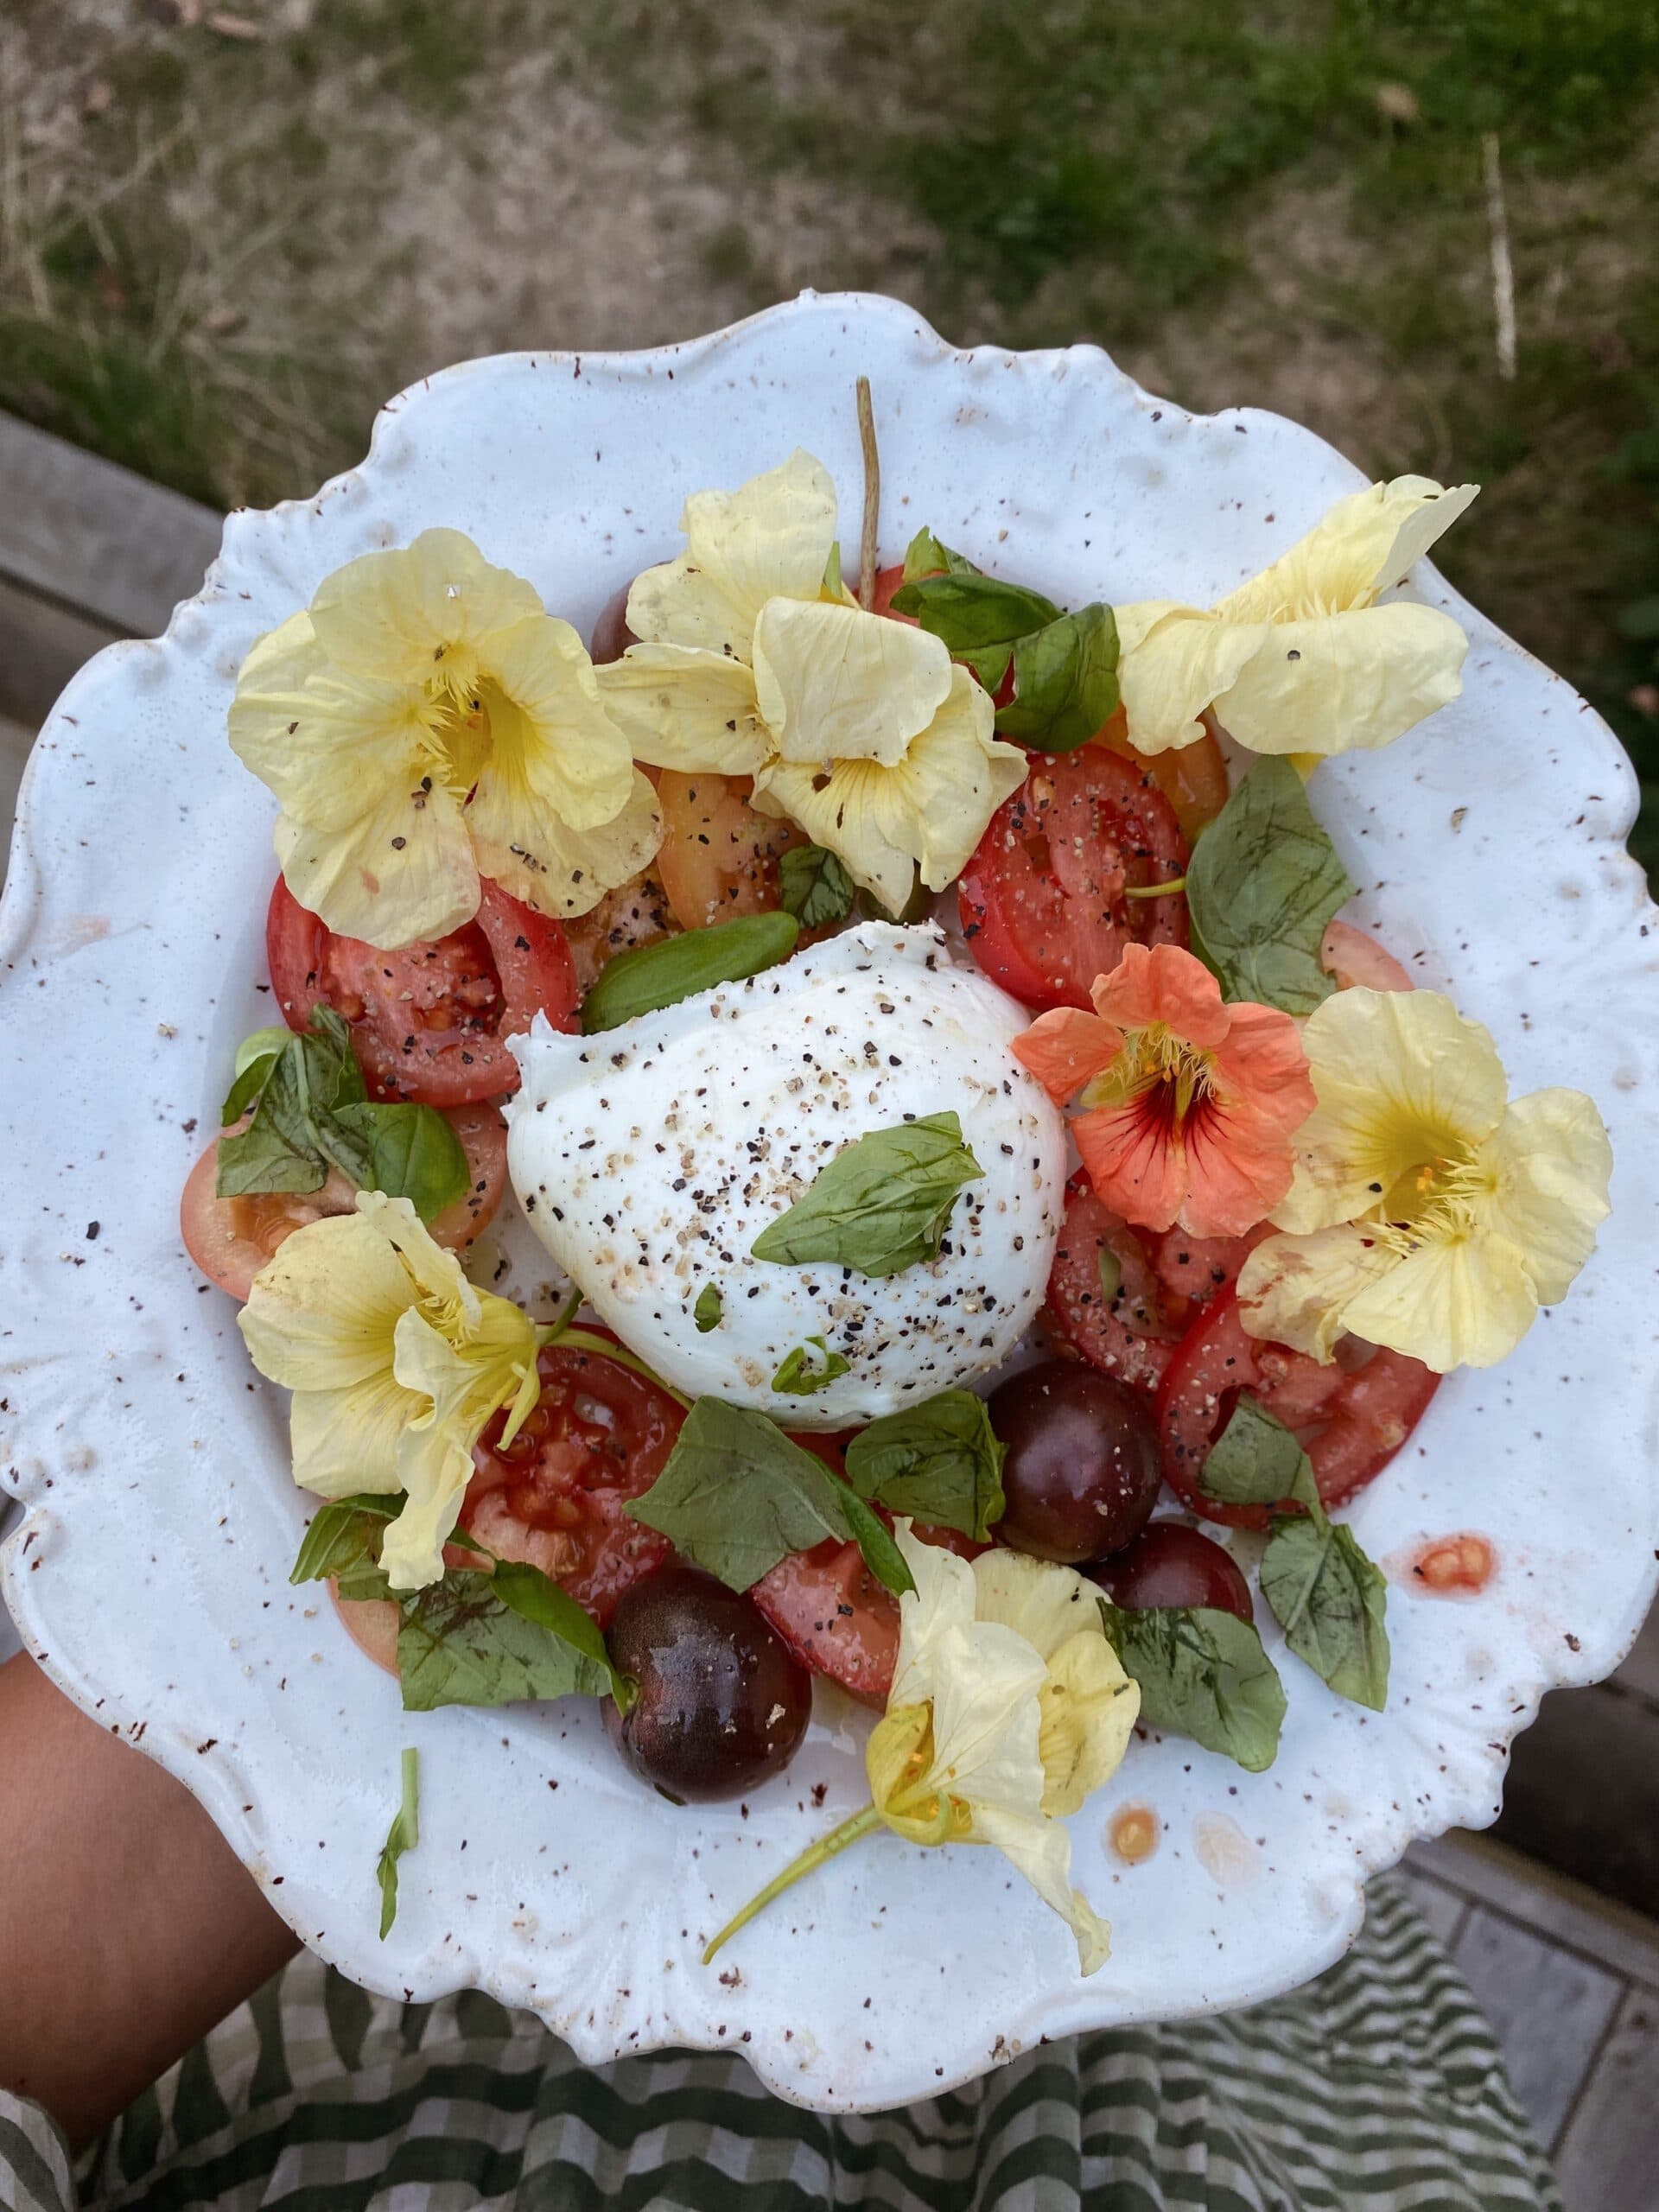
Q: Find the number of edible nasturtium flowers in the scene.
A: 7